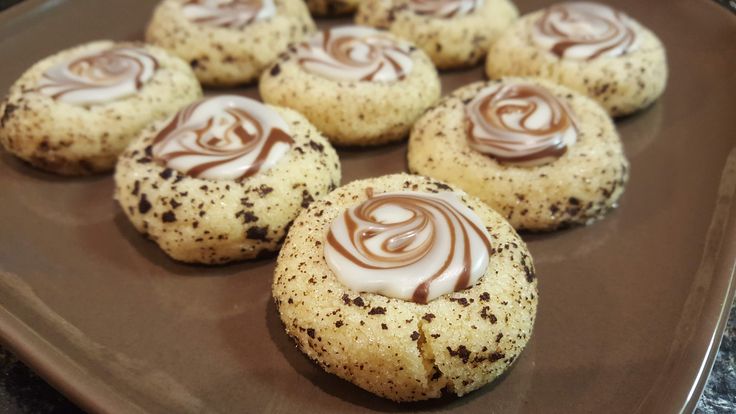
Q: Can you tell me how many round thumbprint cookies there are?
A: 9